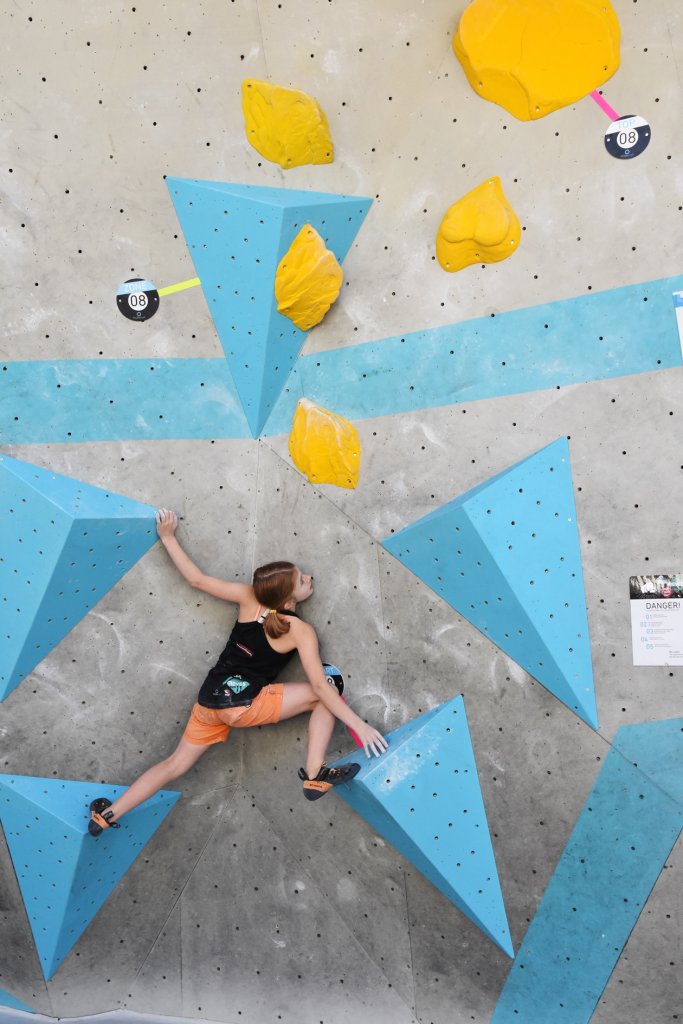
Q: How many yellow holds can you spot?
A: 5